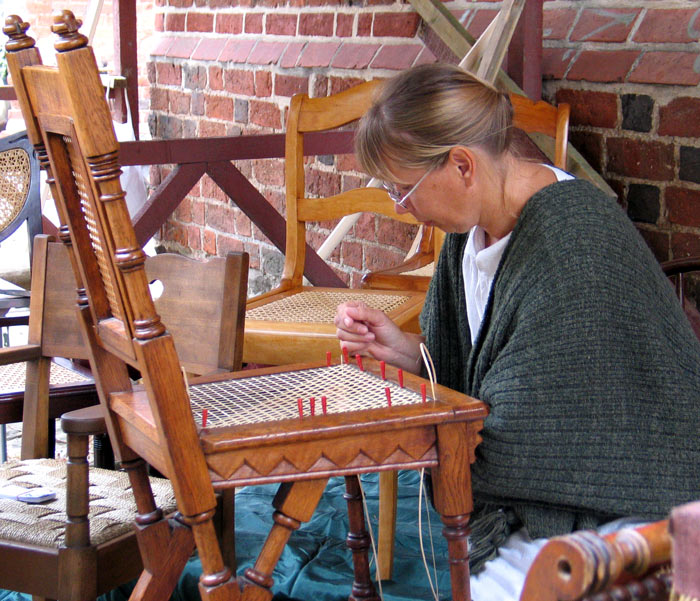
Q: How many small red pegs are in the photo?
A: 11